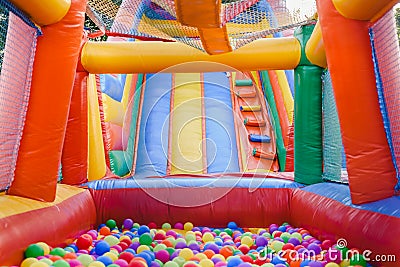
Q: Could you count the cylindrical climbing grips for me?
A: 6